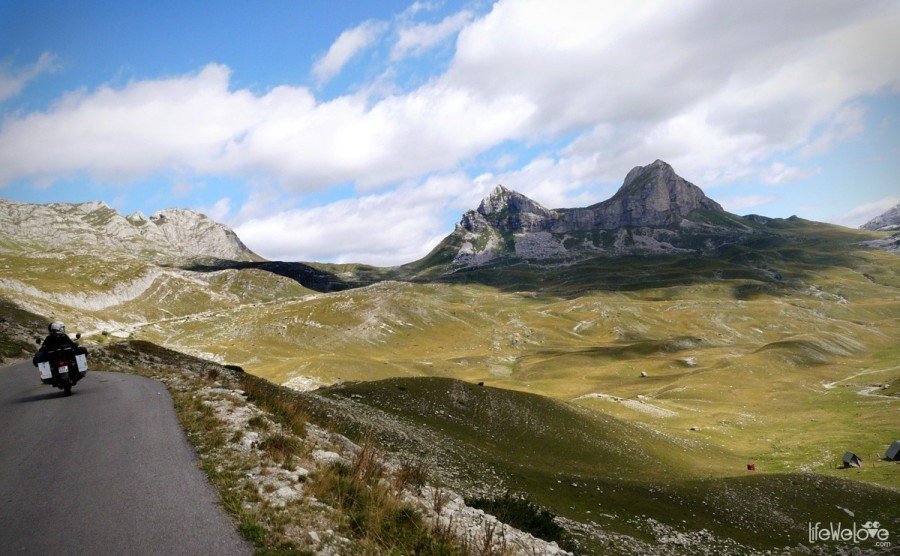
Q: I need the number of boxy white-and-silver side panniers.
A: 2